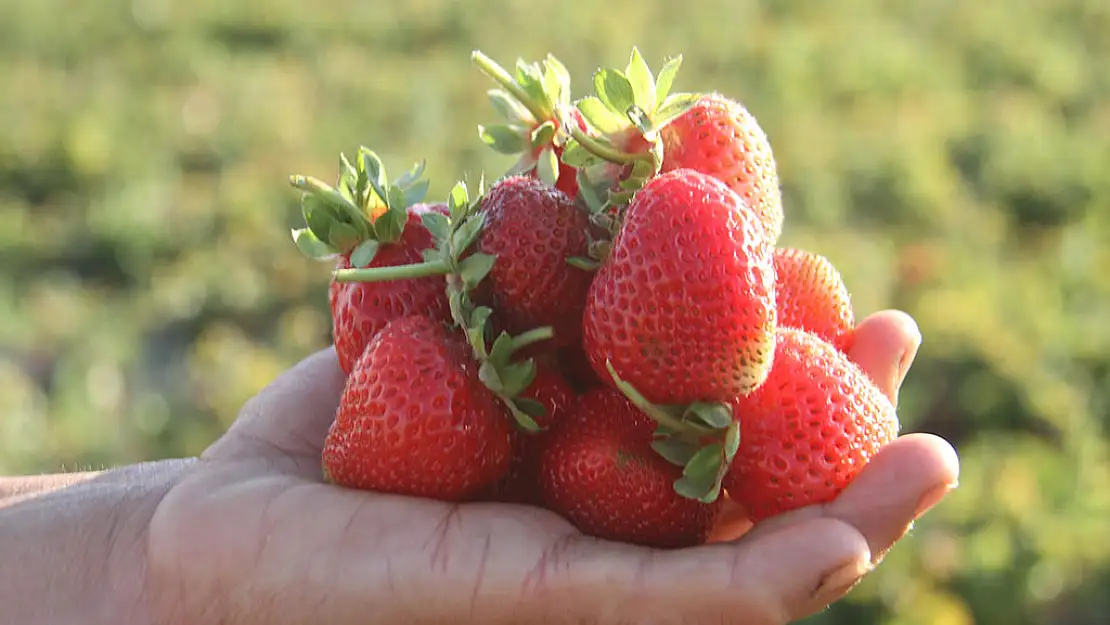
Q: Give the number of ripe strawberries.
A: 10